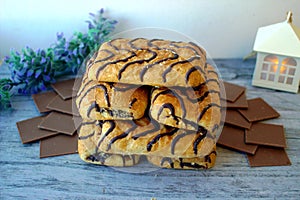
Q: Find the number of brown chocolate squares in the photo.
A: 13